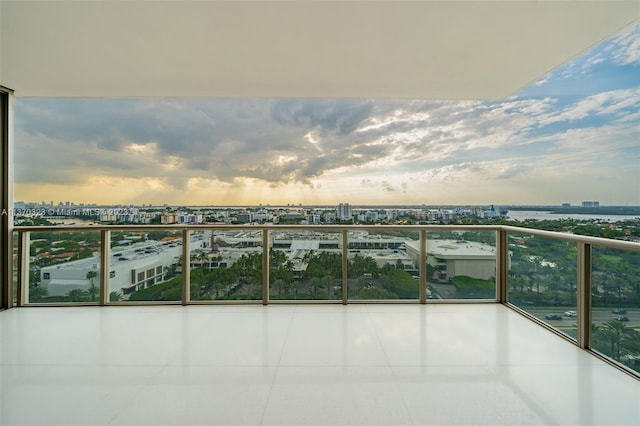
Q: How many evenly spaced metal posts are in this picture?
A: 8